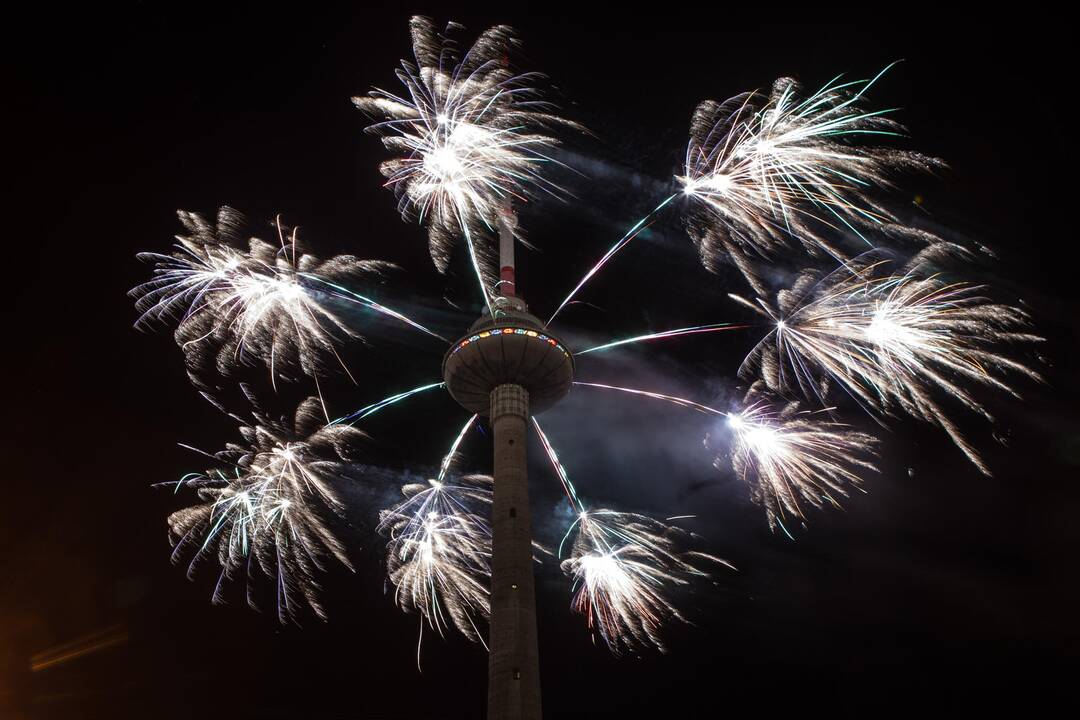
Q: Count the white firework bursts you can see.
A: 8